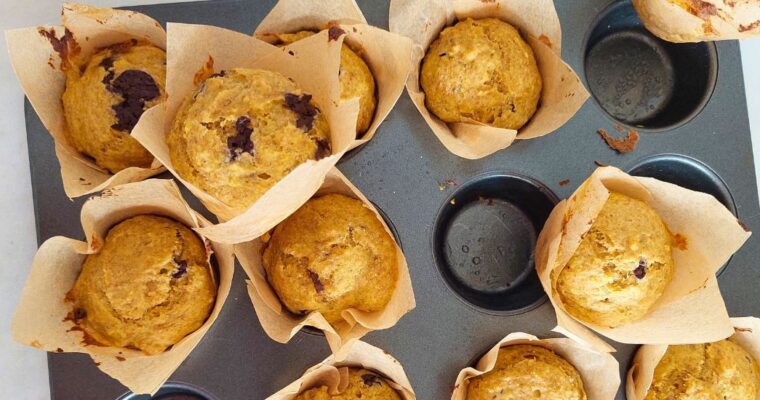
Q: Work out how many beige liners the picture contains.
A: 11